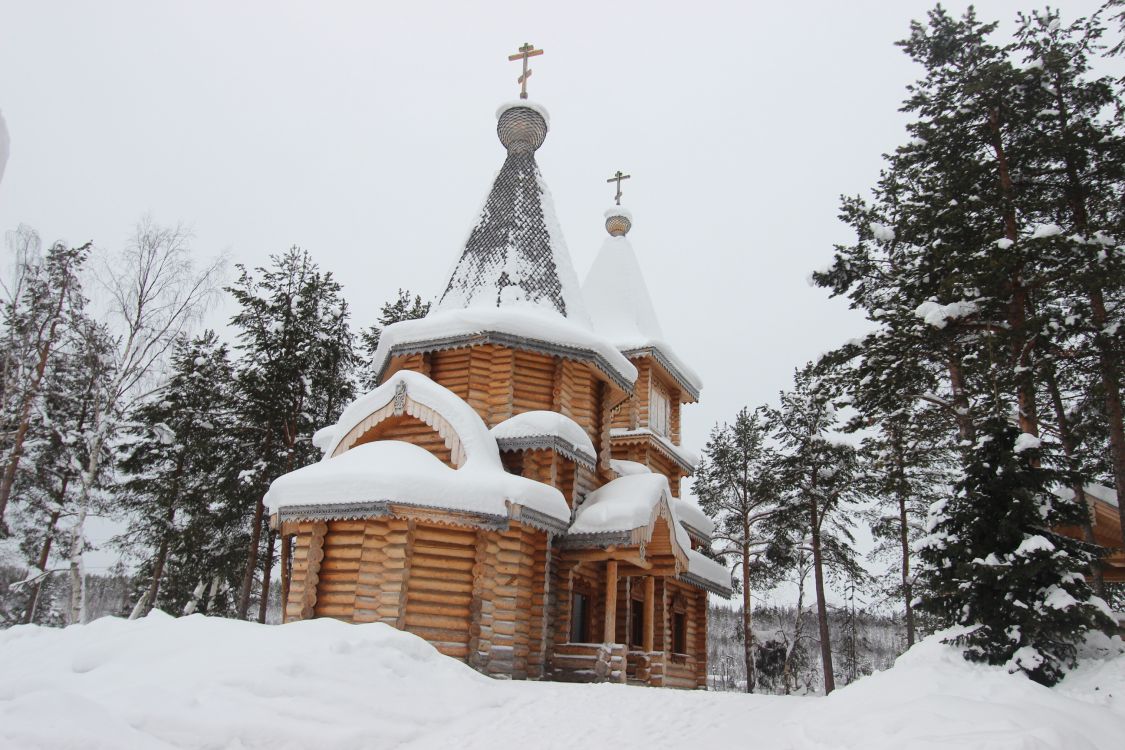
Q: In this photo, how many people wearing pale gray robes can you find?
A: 0